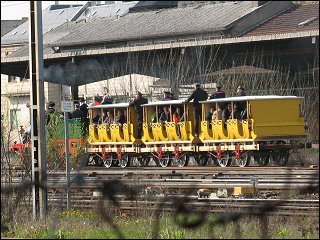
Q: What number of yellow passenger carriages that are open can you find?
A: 3